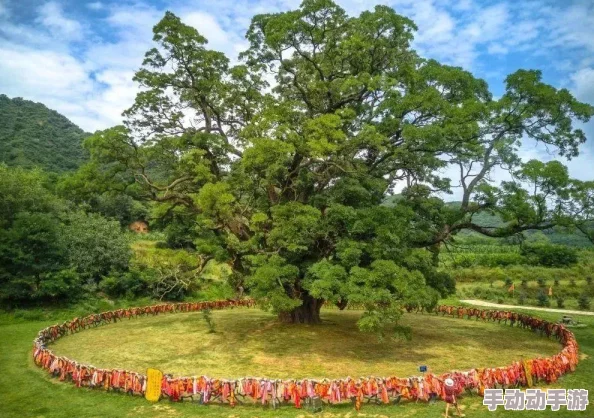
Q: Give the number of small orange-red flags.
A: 2